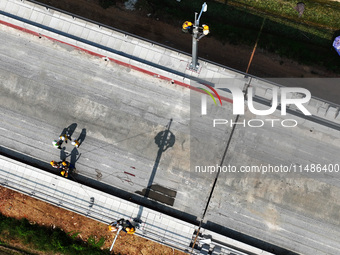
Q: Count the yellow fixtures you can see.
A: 4